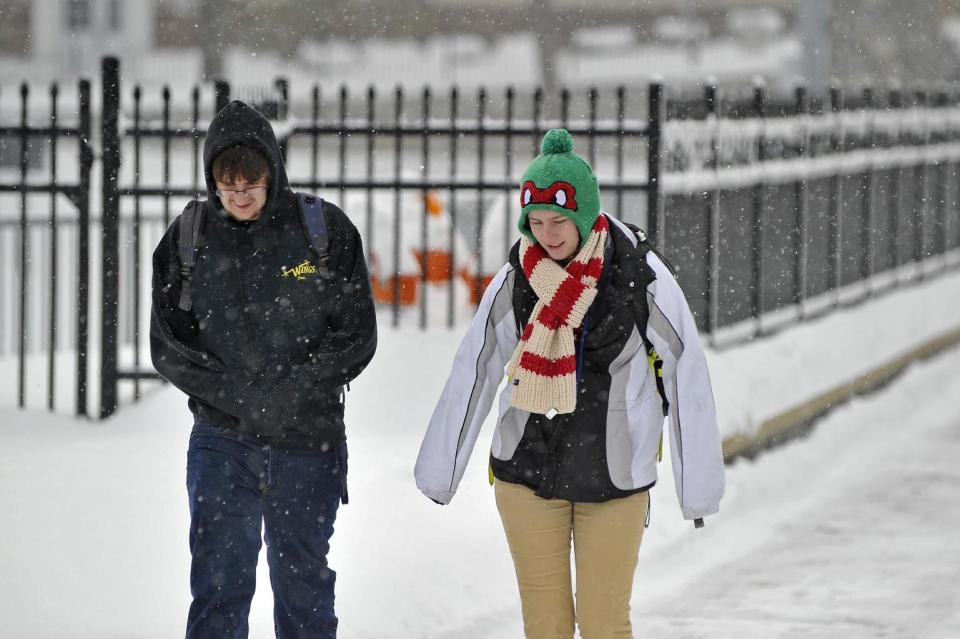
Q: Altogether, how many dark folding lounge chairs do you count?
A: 0